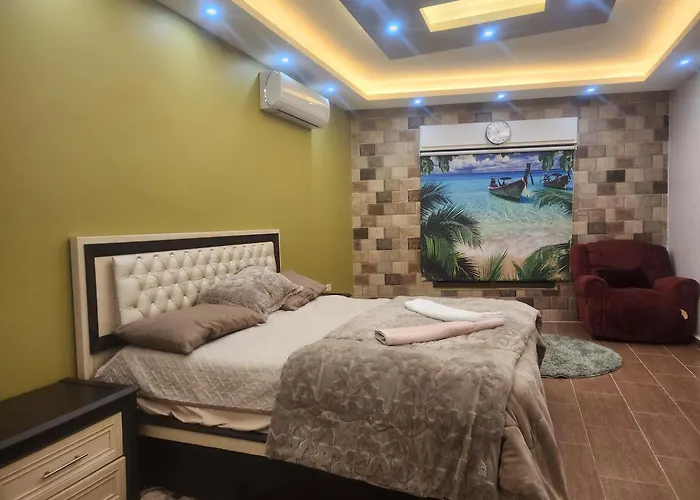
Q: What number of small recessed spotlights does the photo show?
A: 9